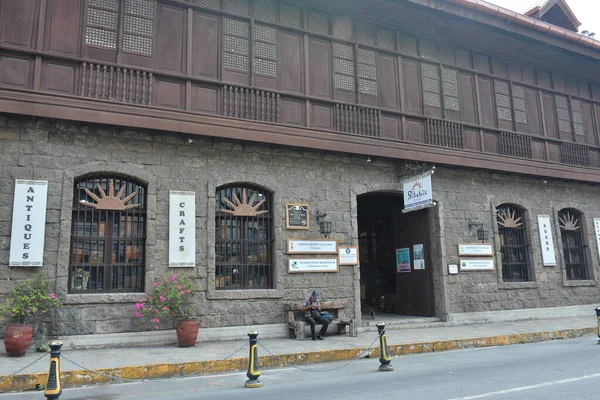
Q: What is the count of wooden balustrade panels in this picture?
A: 6